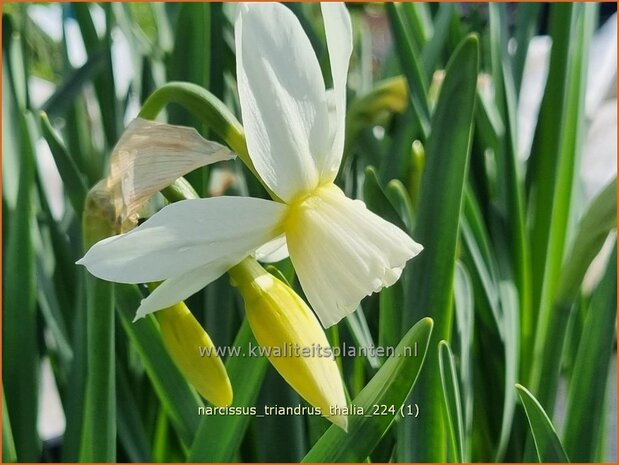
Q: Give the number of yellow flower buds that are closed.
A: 2